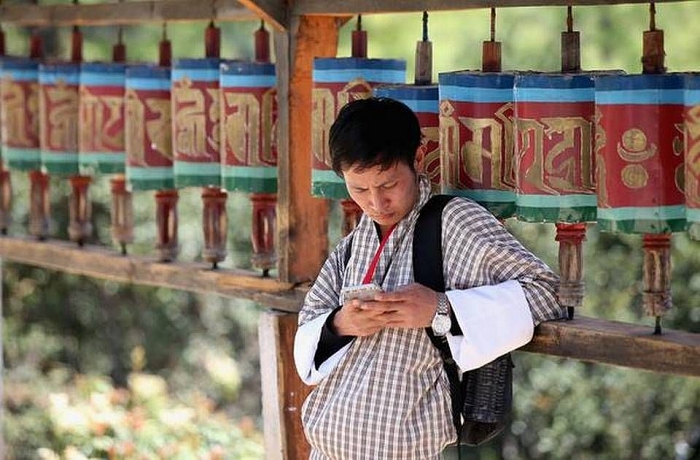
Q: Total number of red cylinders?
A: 12